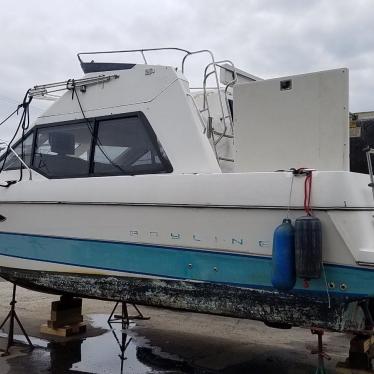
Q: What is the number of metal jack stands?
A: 3